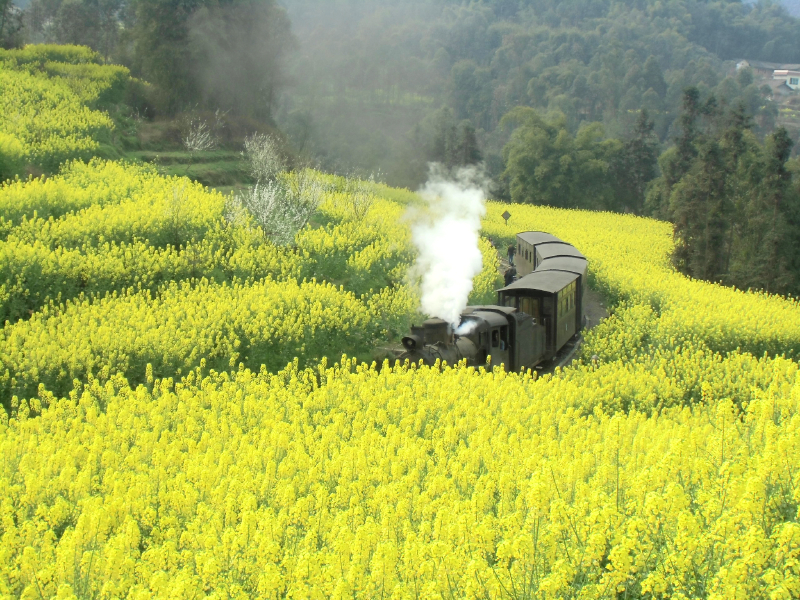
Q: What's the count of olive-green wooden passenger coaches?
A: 4